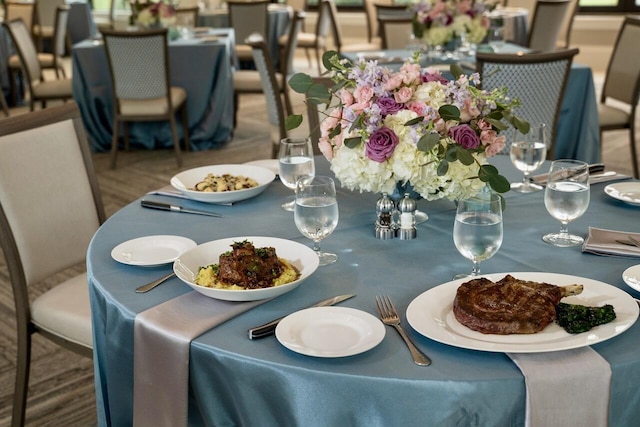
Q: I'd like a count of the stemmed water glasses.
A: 5